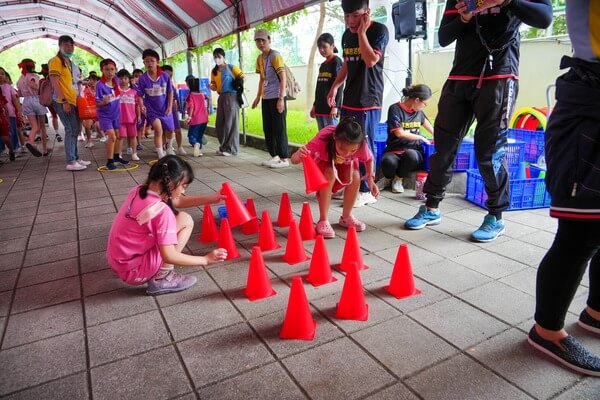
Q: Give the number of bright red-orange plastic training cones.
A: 15